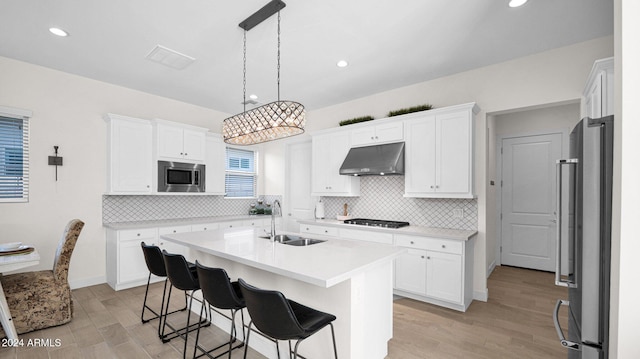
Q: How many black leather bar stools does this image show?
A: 4